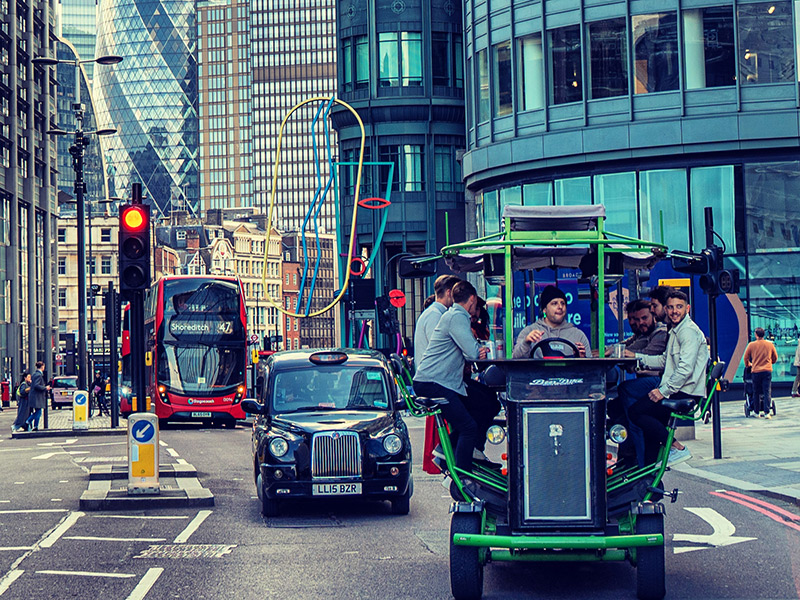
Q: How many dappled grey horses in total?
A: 0